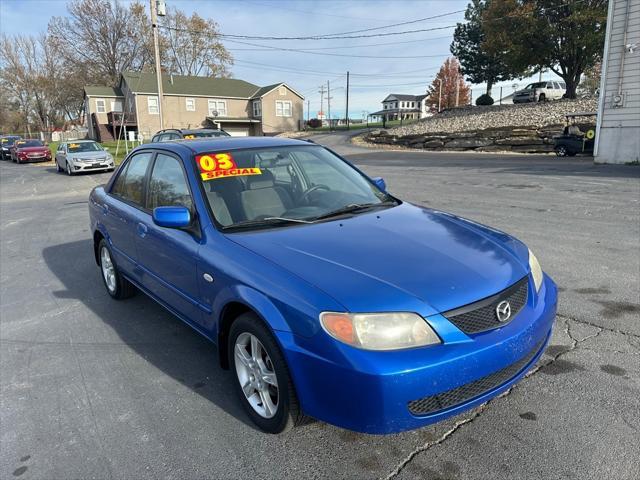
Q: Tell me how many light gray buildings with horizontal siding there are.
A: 1